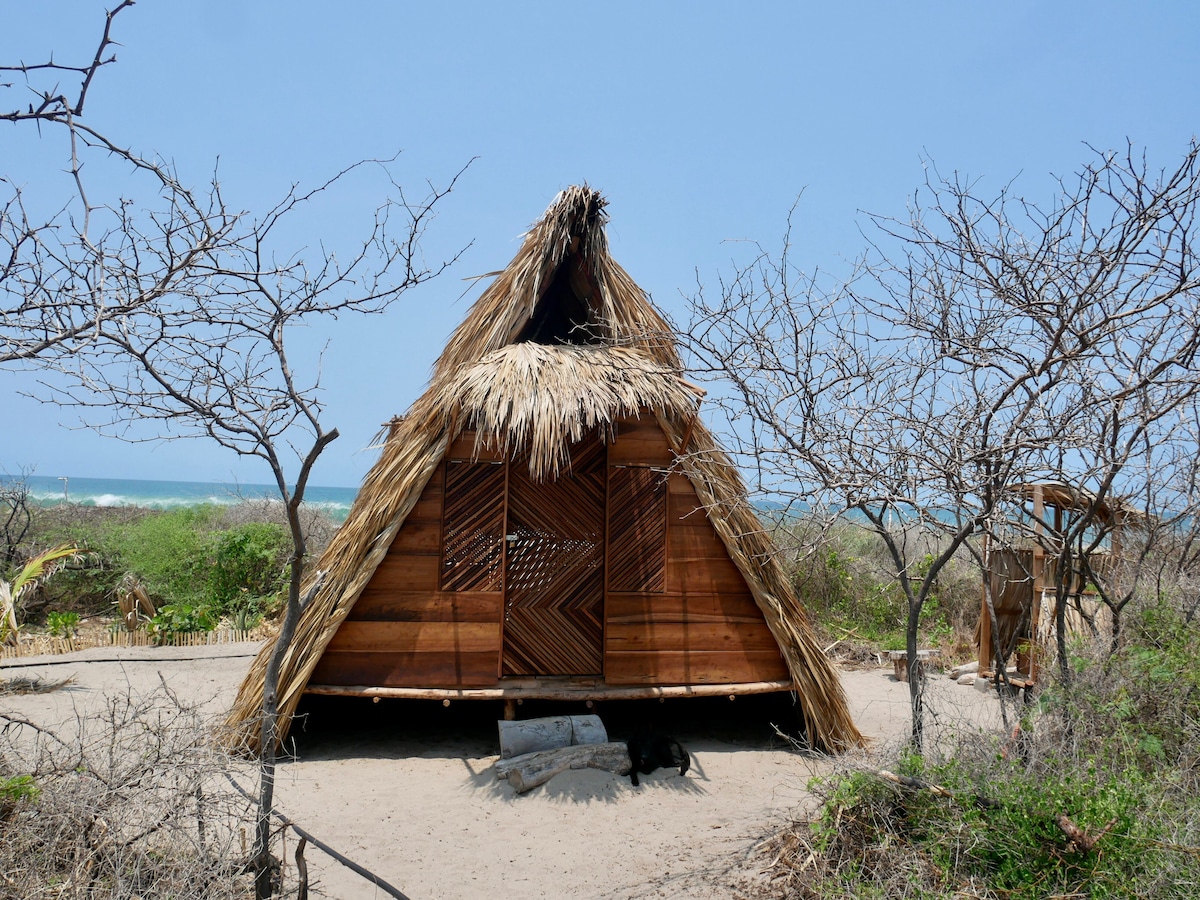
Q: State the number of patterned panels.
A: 3